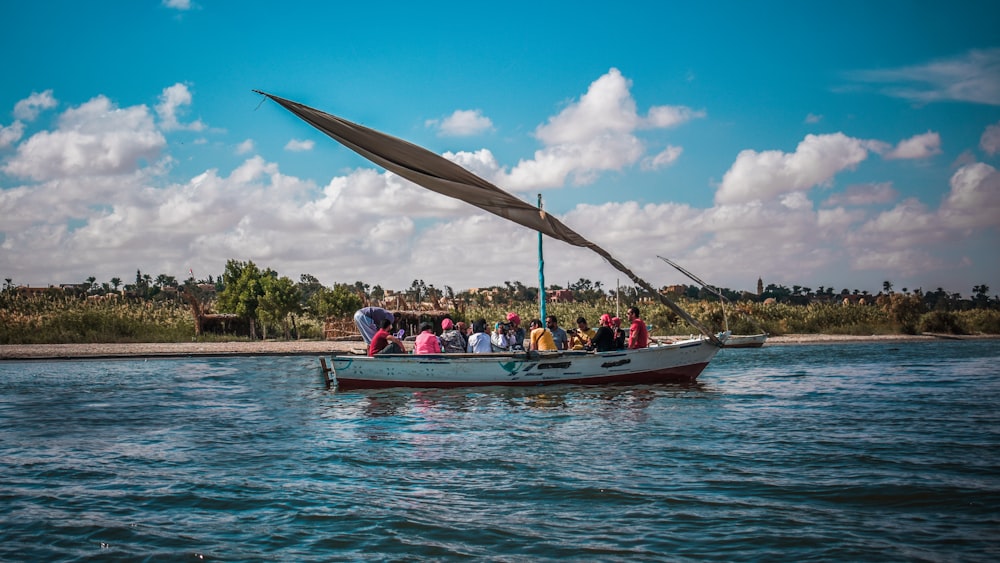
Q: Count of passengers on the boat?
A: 14